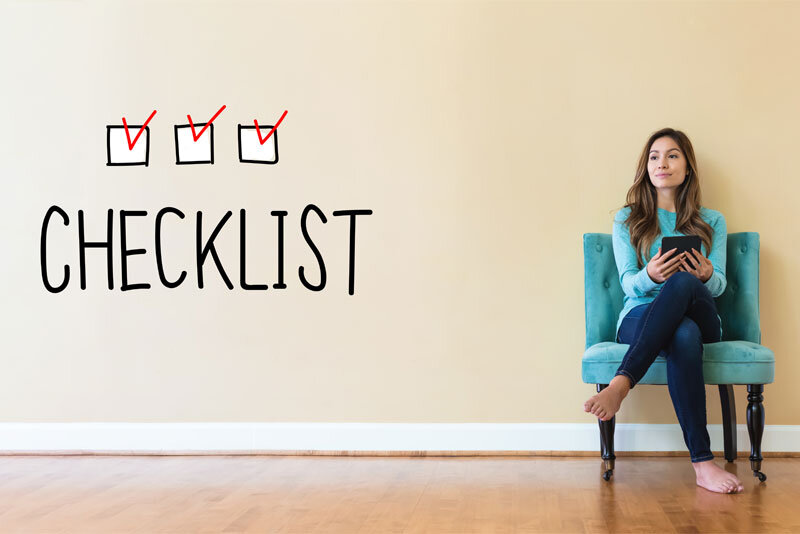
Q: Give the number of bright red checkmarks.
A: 3